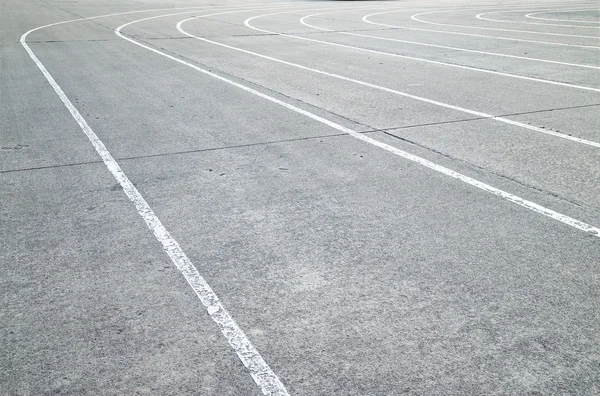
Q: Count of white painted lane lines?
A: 9